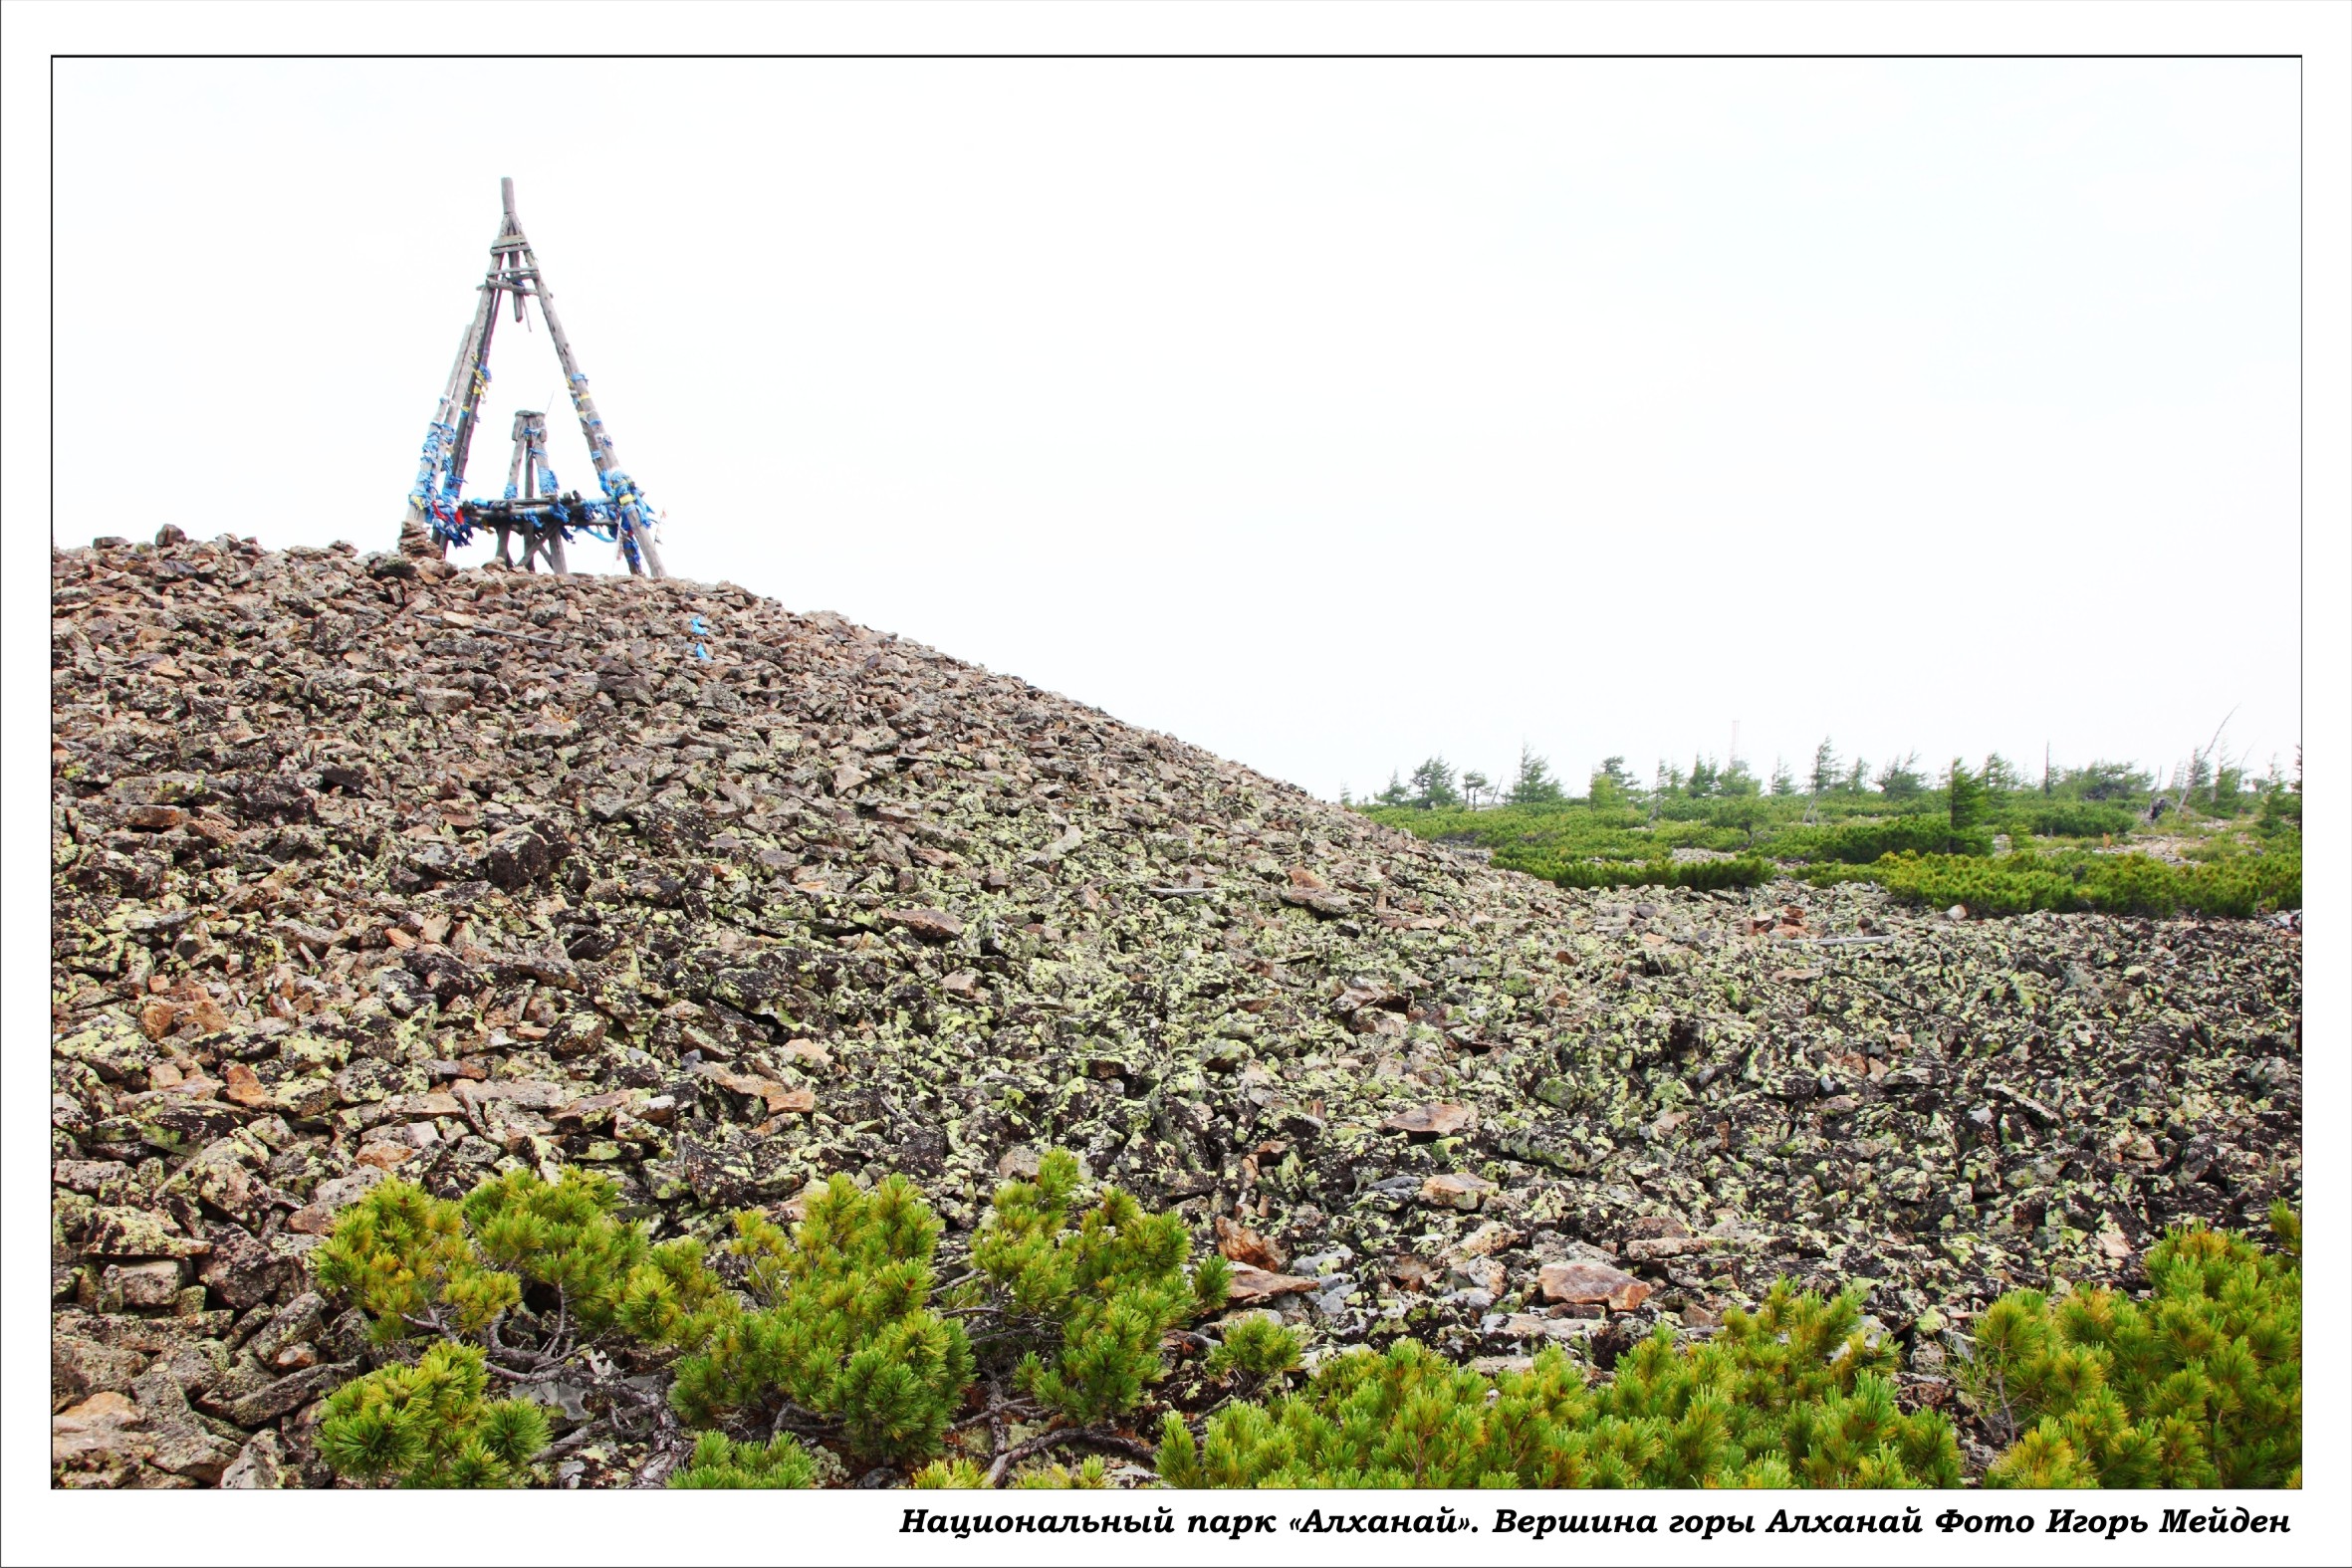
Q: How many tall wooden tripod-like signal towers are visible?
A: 1